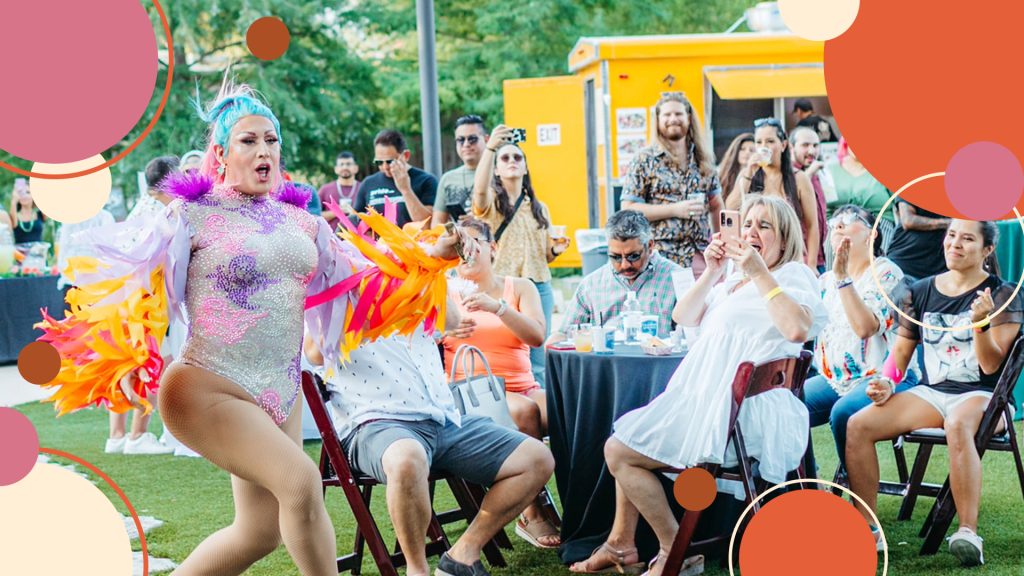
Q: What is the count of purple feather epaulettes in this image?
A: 2